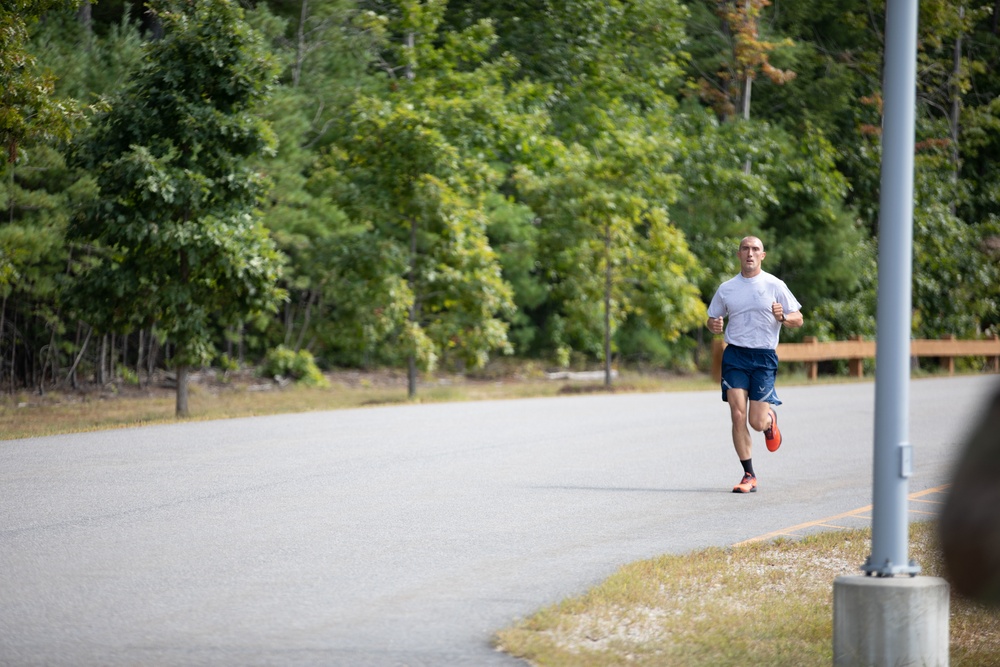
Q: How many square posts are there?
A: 5